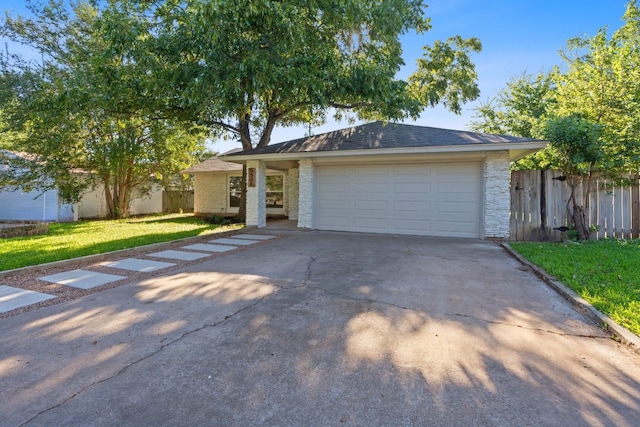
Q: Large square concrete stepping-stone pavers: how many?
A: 7